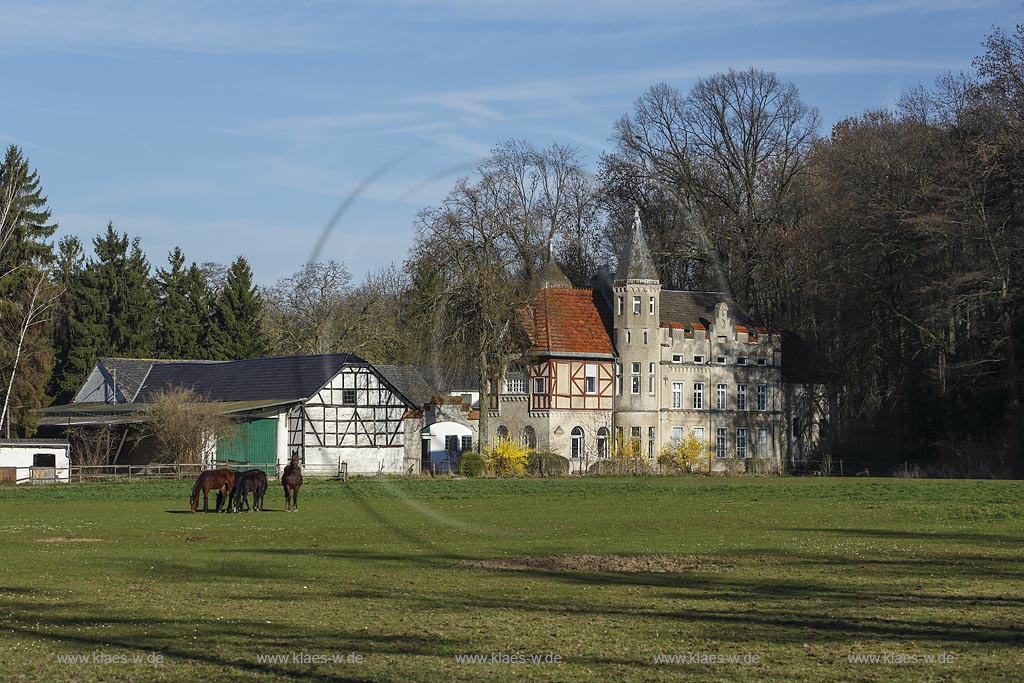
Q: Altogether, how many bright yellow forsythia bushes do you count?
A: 3